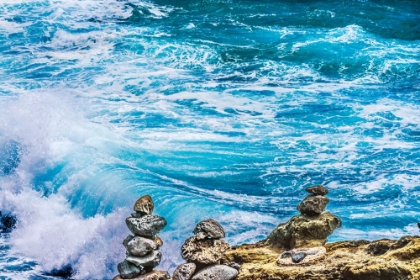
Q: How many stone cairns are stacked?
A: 3